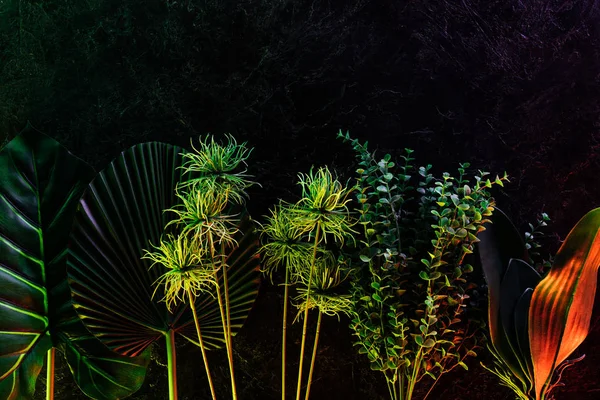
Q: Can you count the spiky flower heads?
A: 6